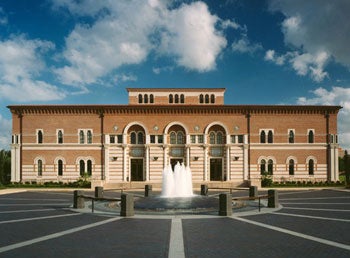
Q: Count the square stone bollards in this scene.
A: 8